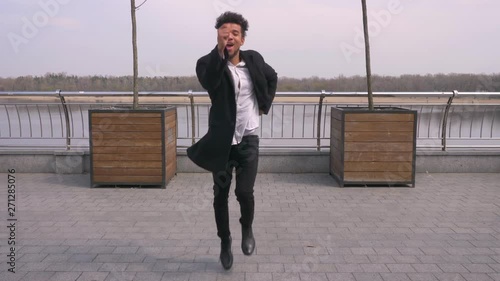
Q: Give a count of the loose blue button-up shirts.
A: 0